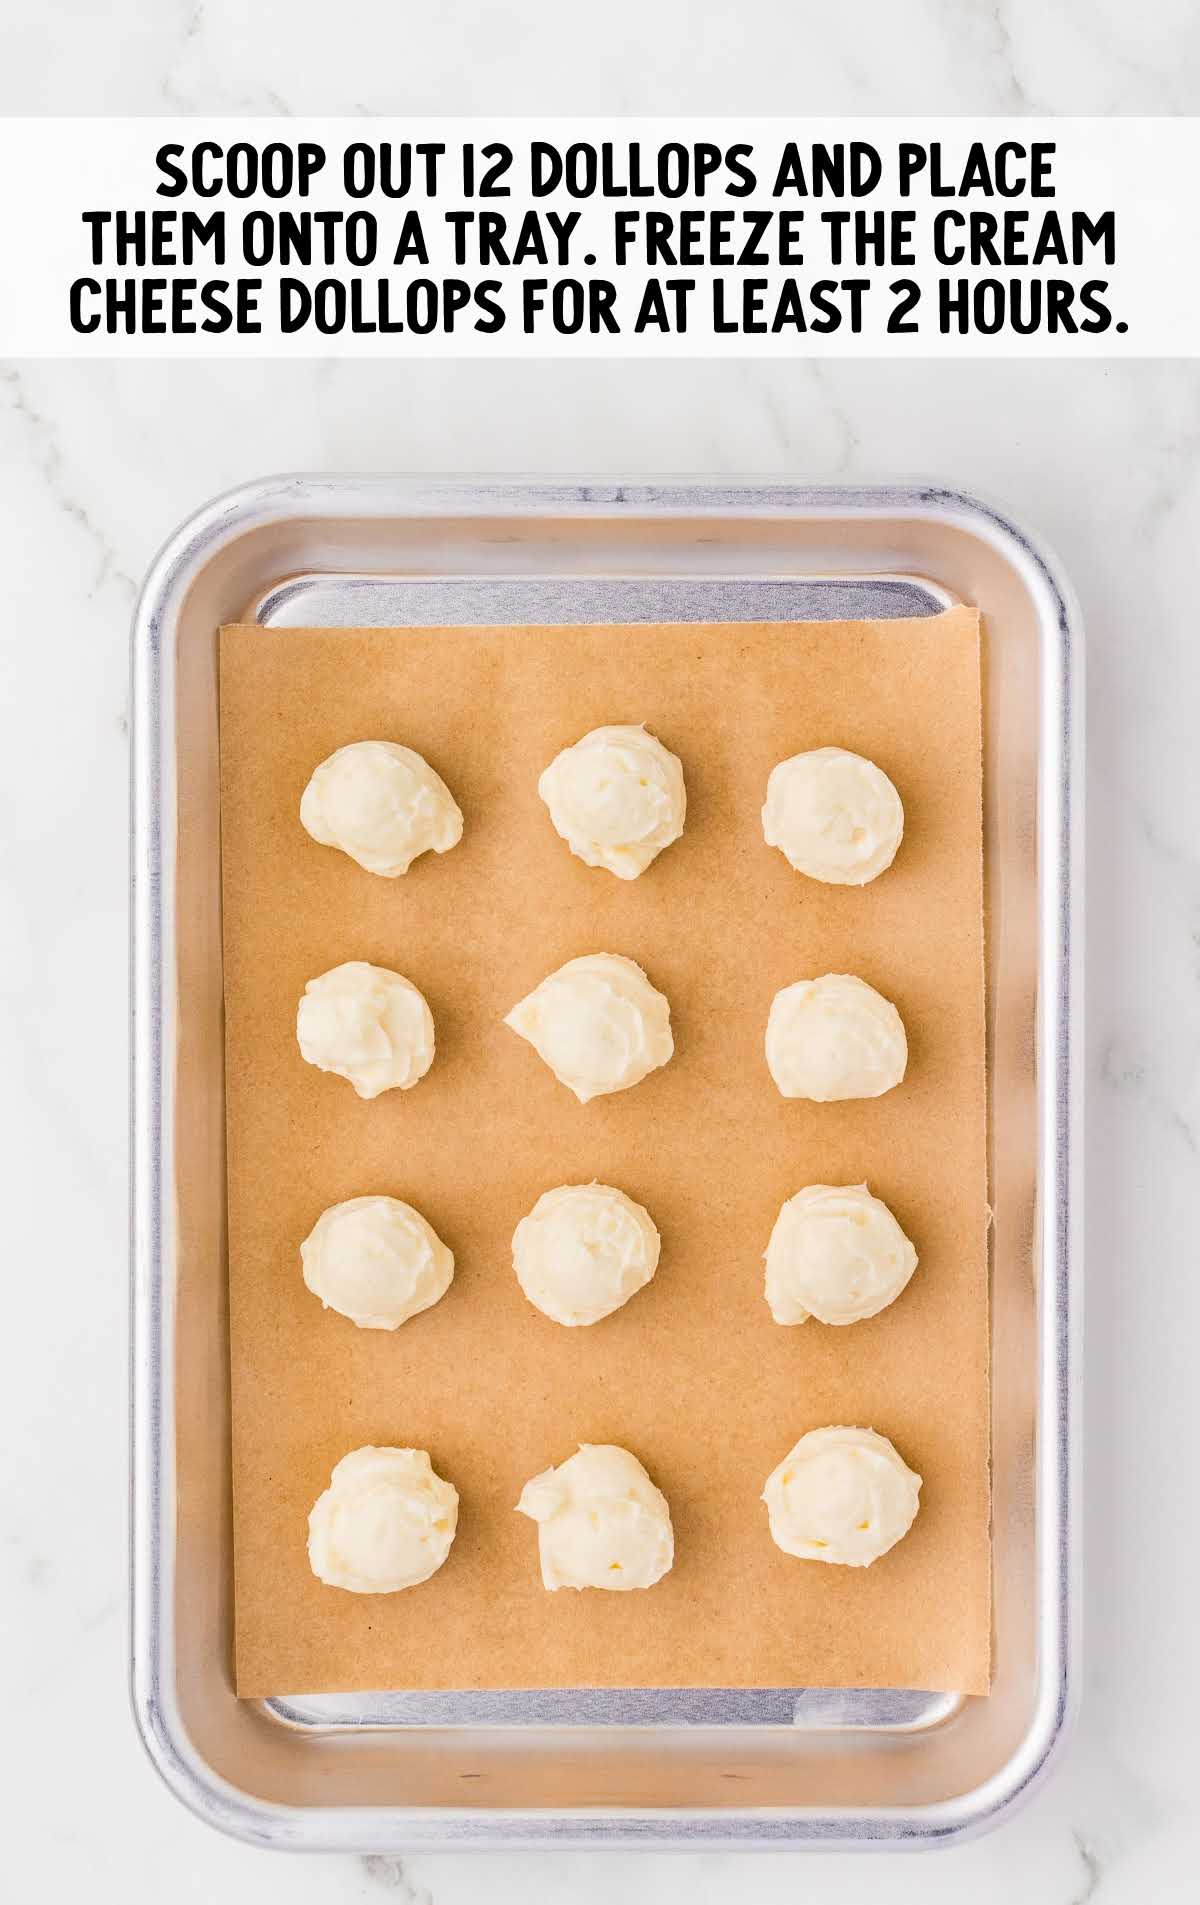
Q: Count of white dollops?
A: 12